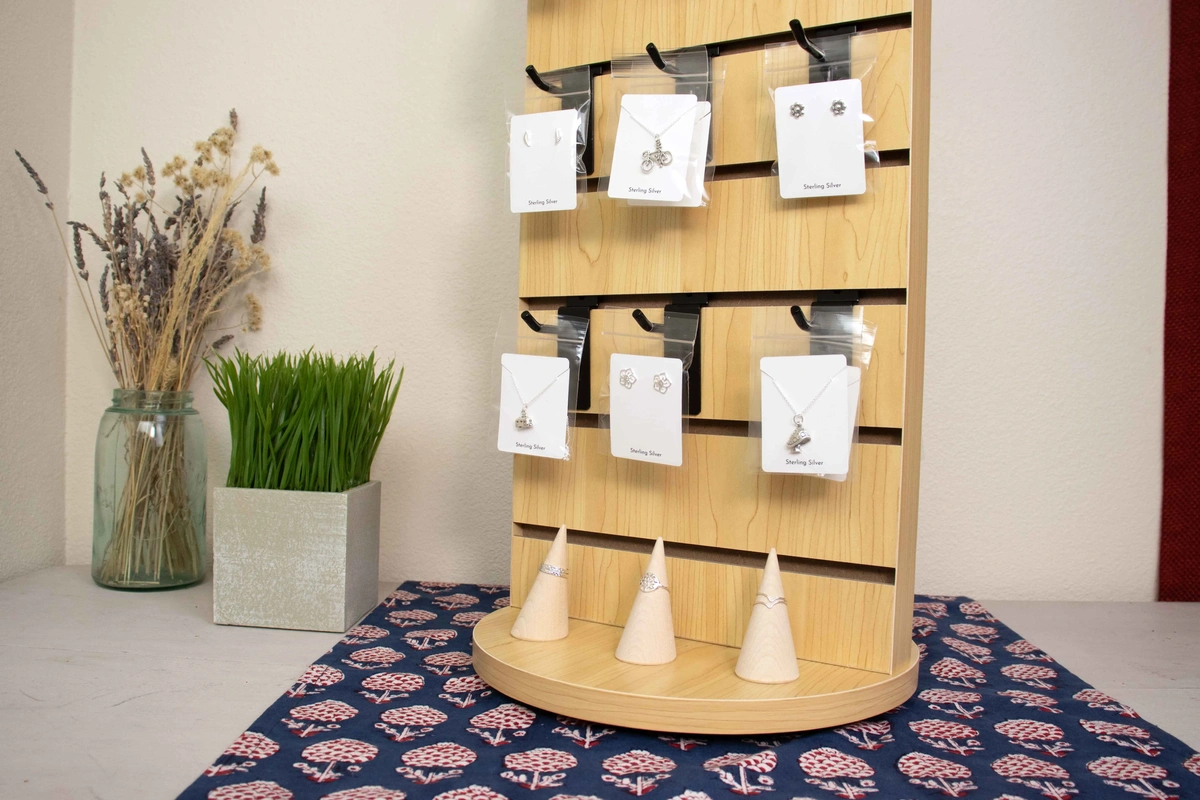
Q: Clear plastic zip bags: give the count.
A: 8